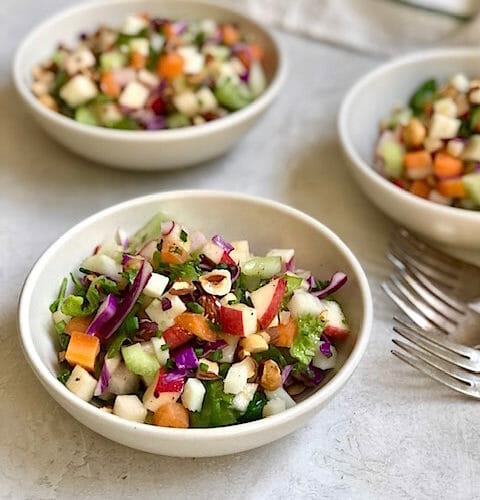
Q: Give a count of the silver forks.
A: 3